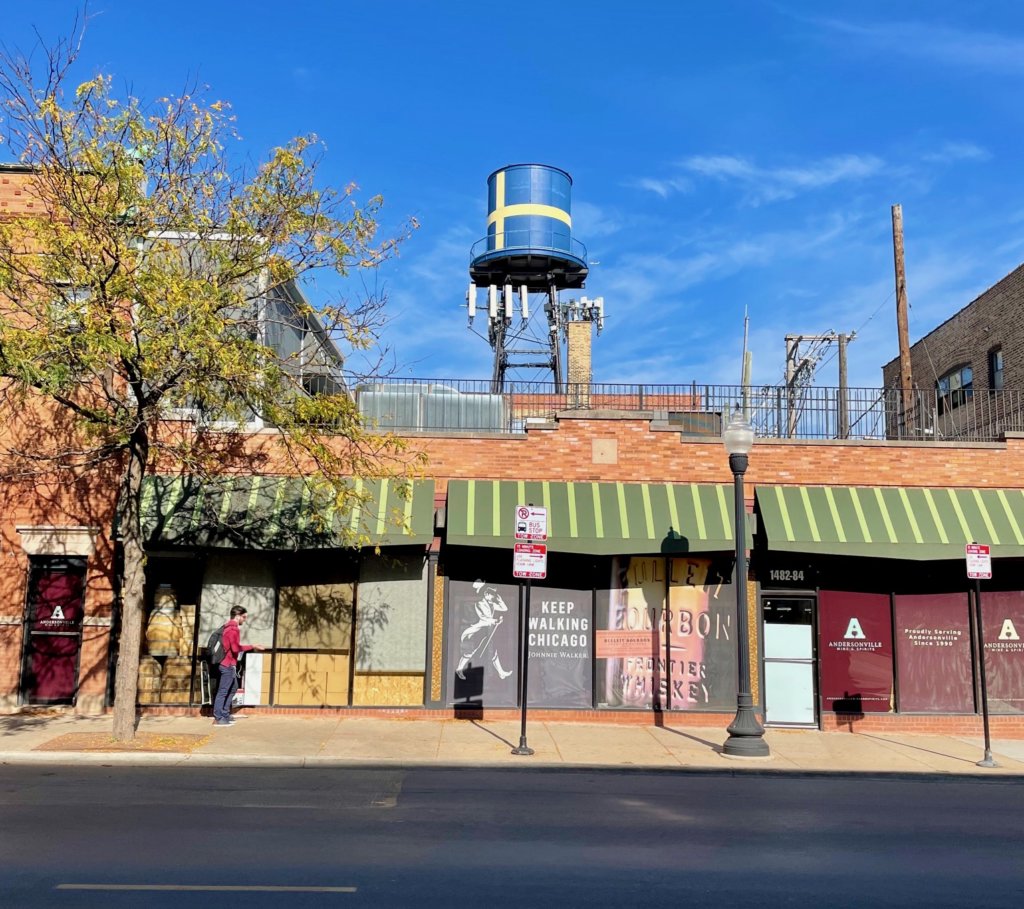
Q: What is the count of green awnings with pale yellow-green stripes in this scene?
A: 3